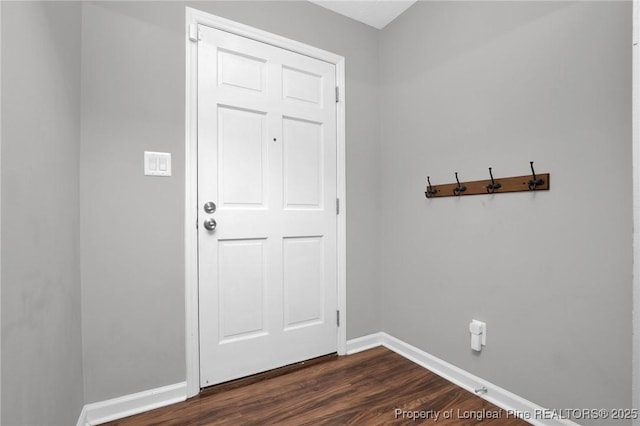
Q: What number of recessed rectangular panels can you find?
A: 6